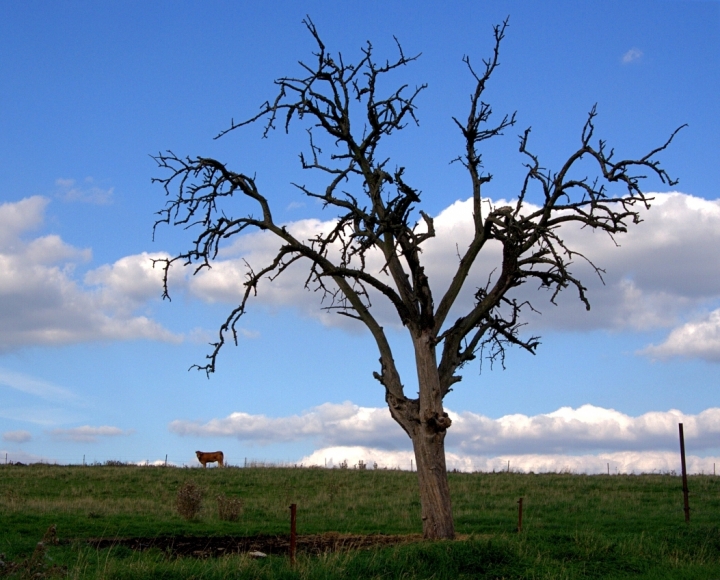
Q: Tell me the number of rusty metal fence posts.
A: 3